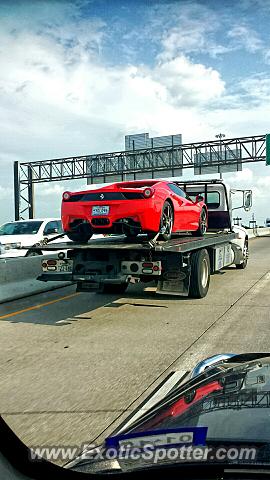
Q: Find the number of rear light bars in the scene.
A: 2